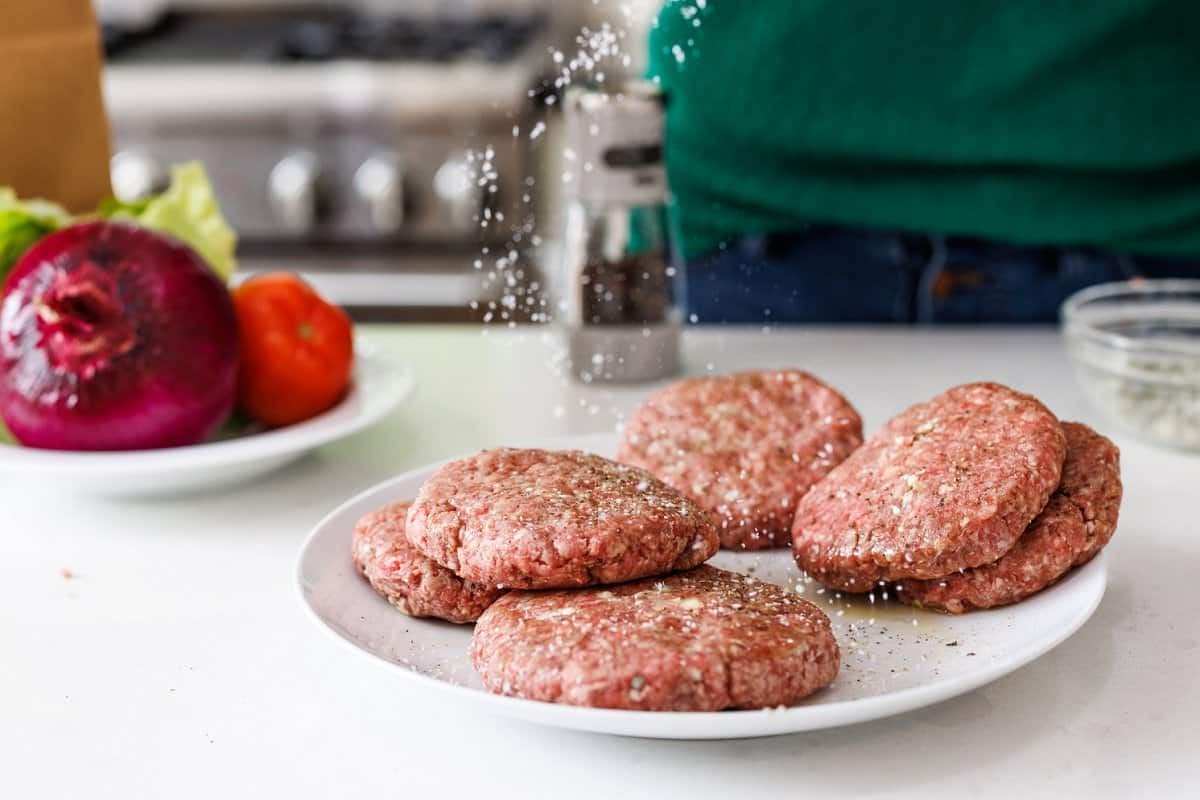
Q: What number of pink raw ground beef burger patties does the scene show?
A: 6